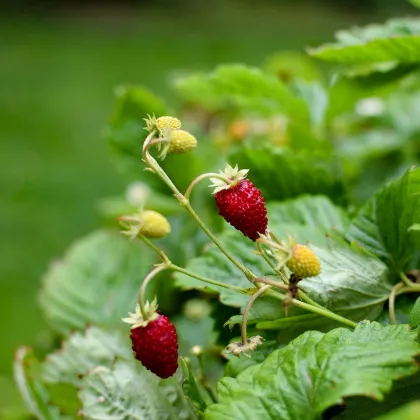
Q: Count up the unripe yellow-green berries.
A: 4